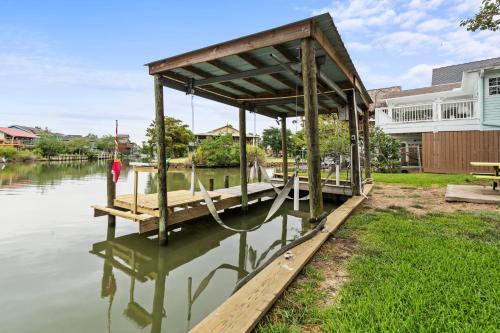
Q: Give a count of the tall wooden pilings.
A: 6